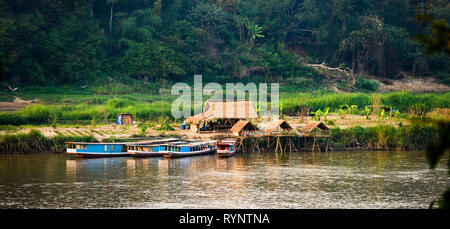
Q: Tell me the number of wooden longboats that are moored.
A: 4